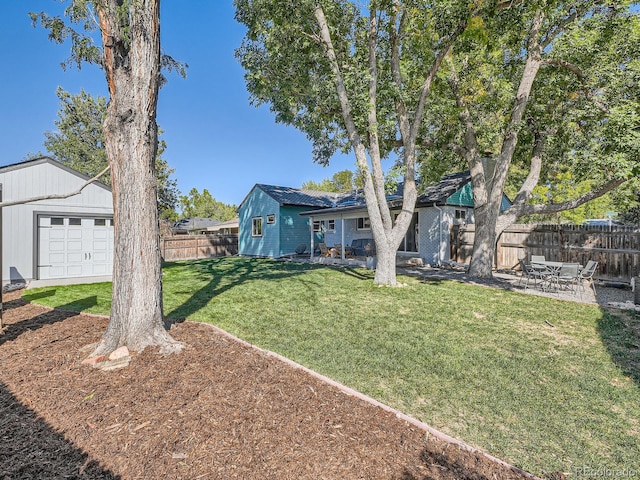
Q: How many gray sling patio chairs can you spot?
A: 4